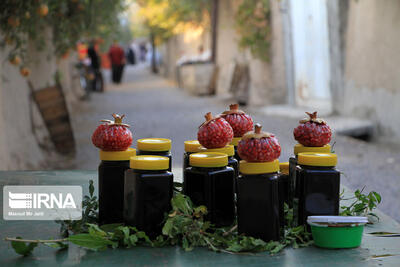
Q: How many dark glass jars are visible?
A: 11